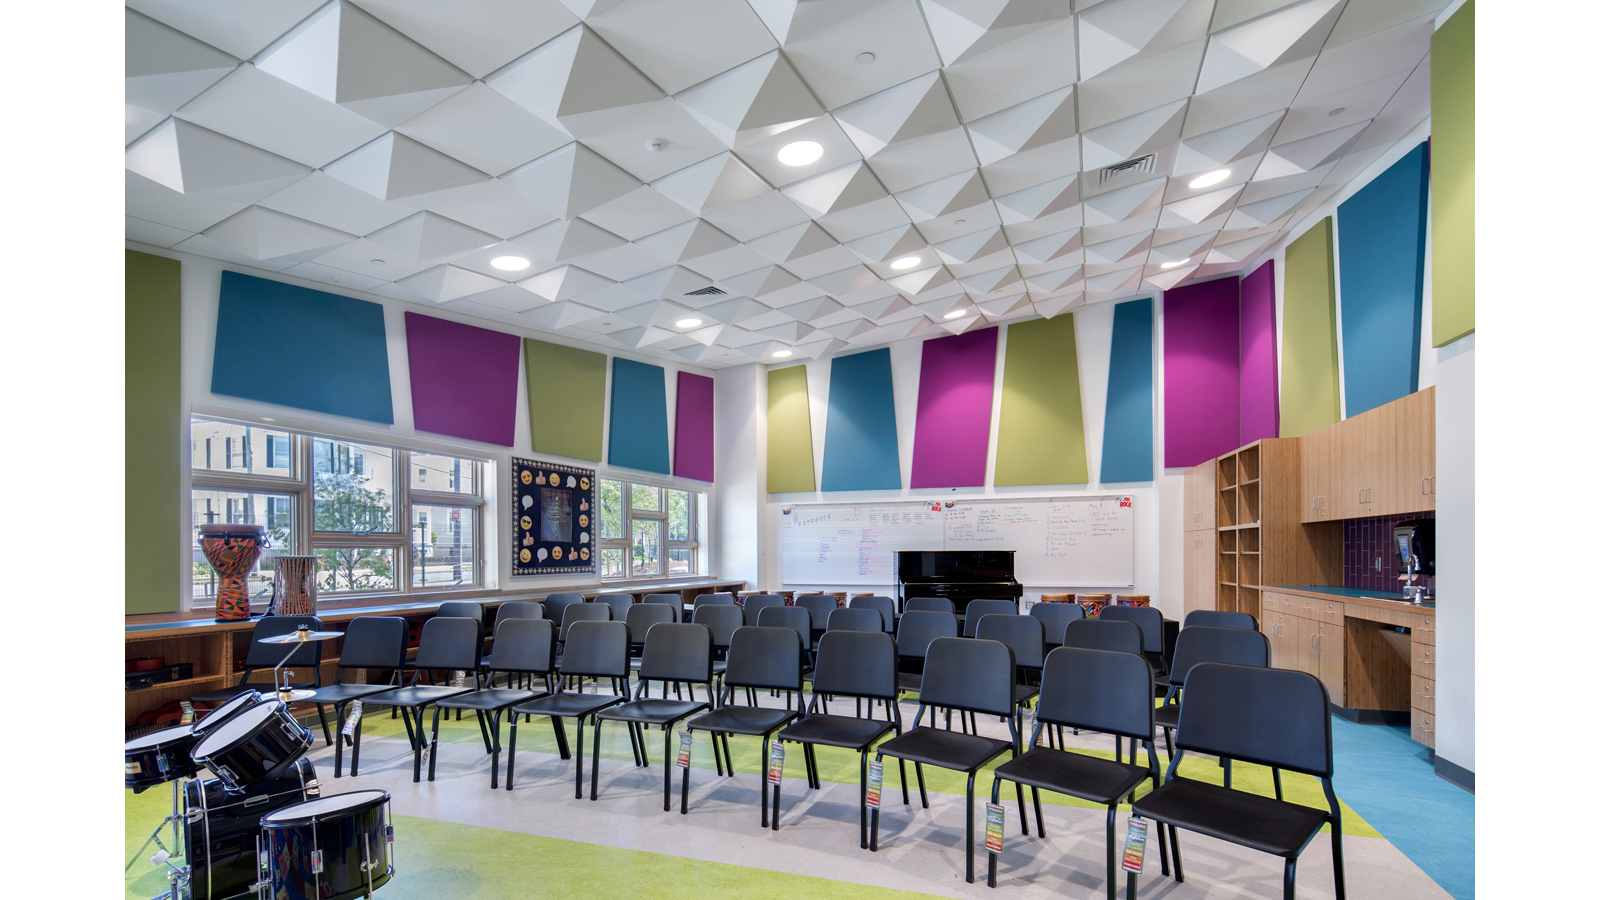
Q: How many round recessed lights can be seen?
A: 8